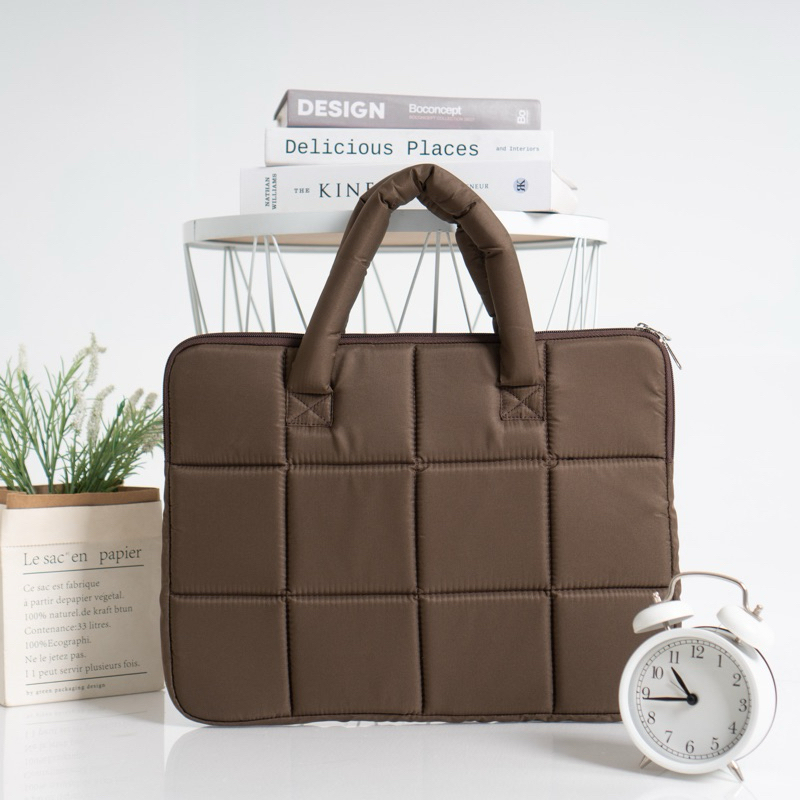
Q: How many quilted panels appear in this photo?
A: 12